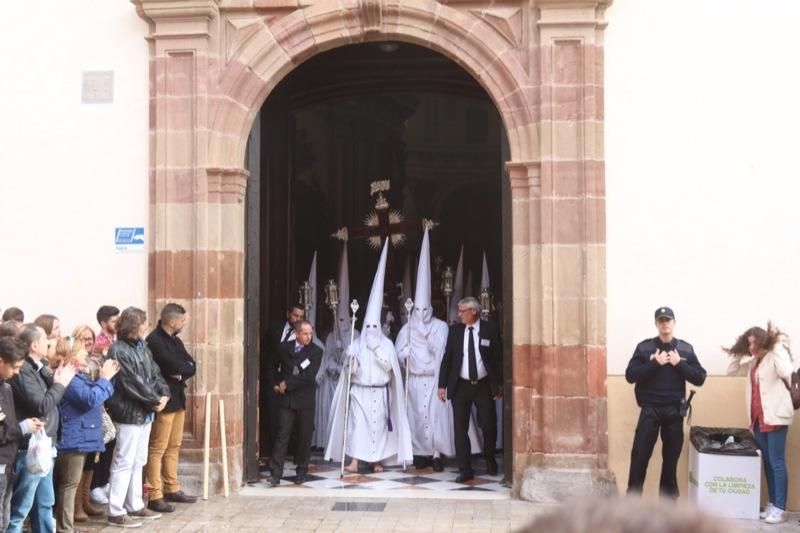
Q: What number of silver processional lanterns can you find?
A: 4